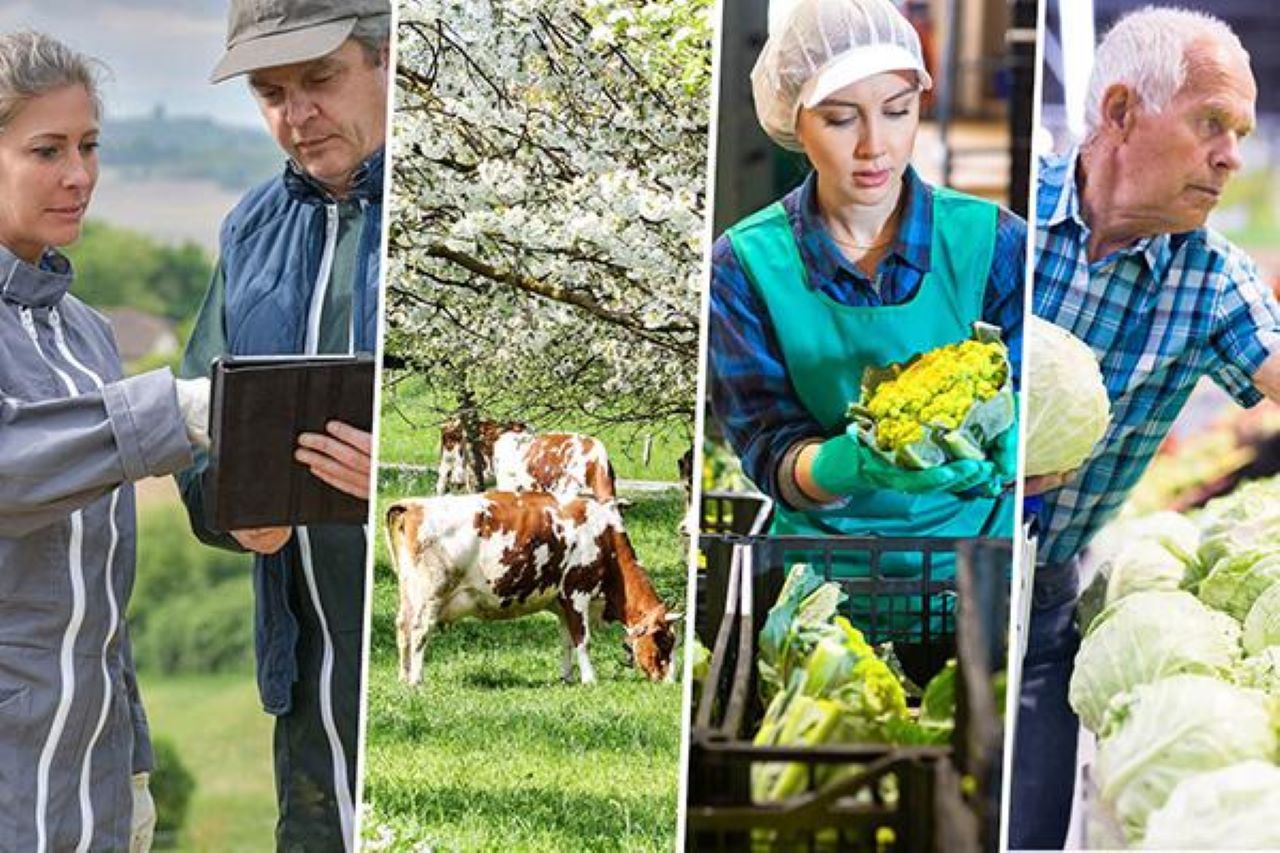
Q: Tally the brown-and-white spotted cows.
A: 3